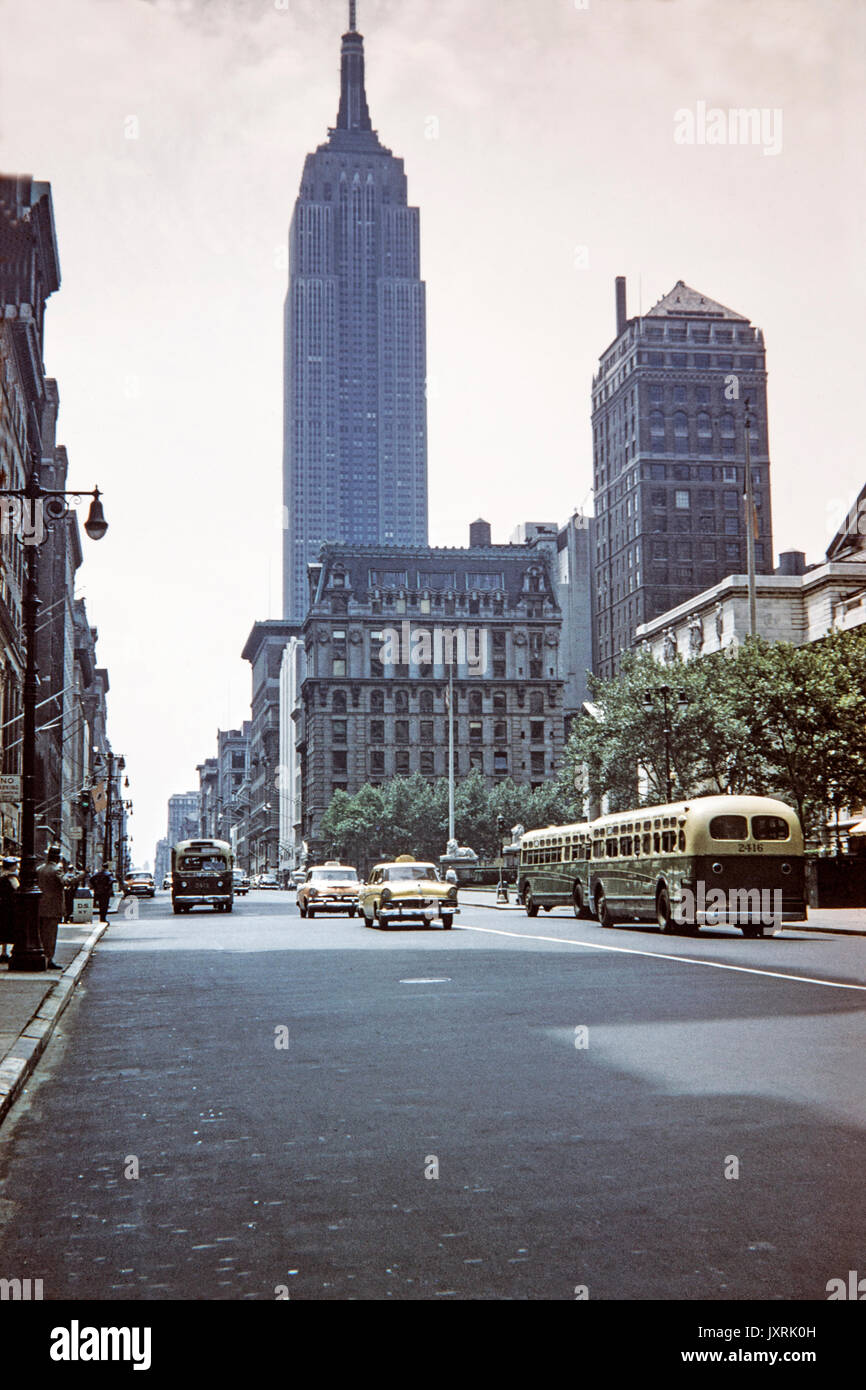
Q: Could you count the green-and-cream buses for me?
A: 3